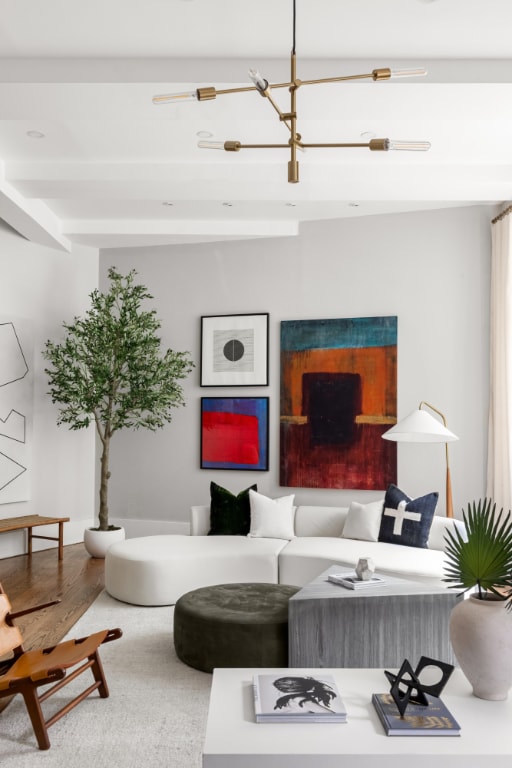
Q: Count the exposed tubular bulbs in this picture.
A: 5